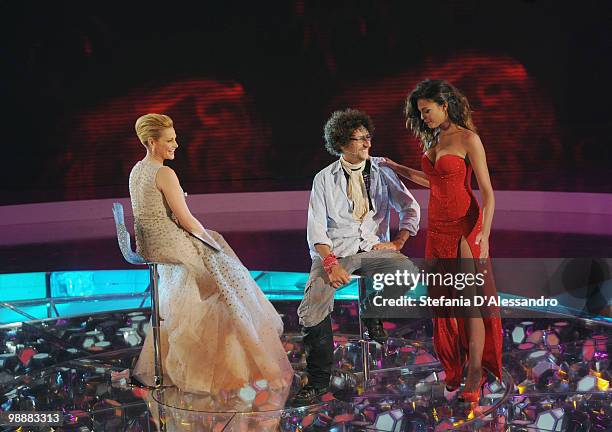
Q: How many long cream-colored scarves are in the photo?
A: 1